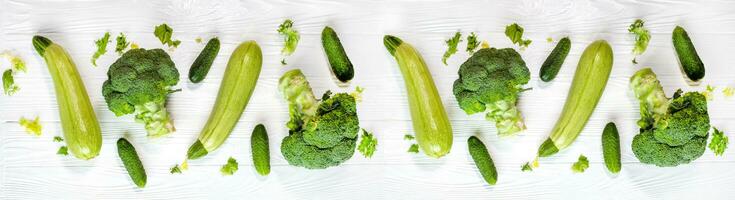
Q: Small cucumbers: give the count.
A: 8